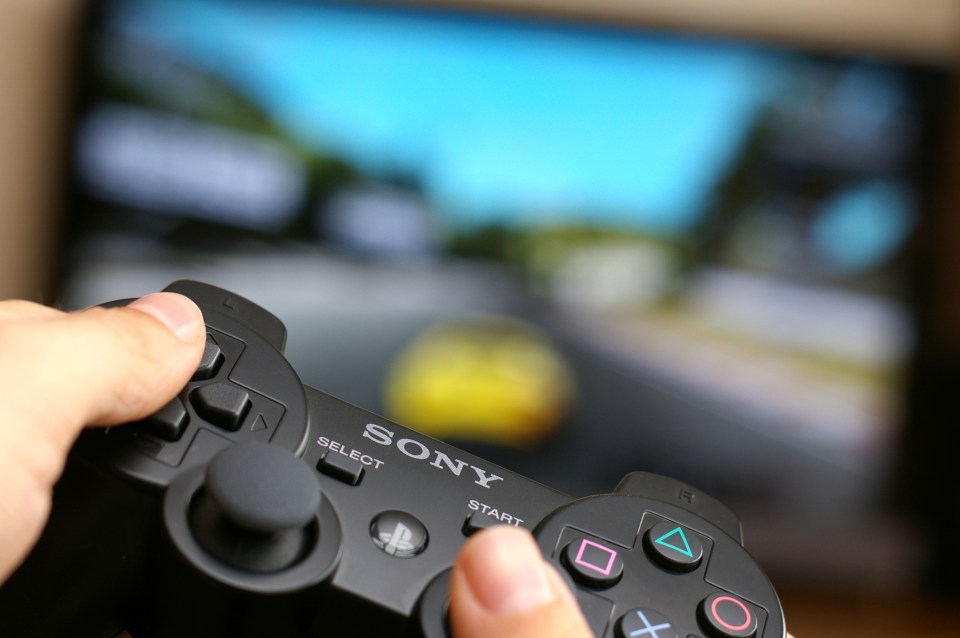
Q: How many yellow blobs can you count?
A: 1